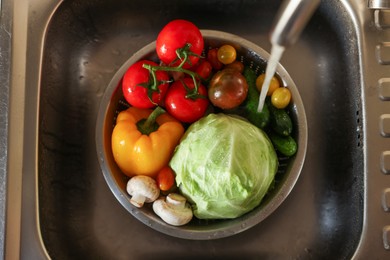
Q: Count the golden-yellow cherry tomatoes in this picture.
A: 3